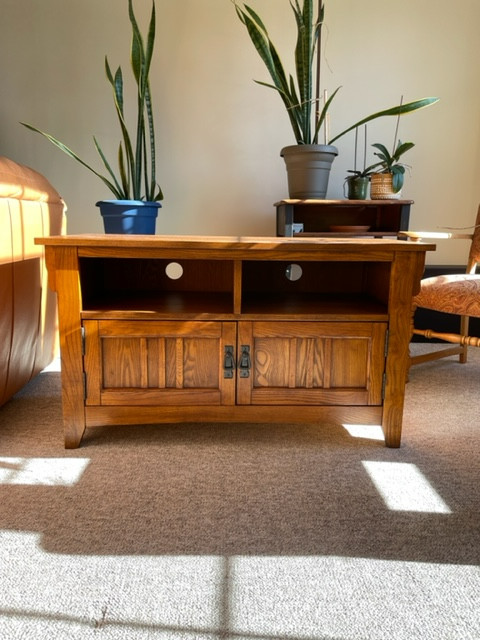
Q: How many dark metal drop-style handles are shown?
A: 2